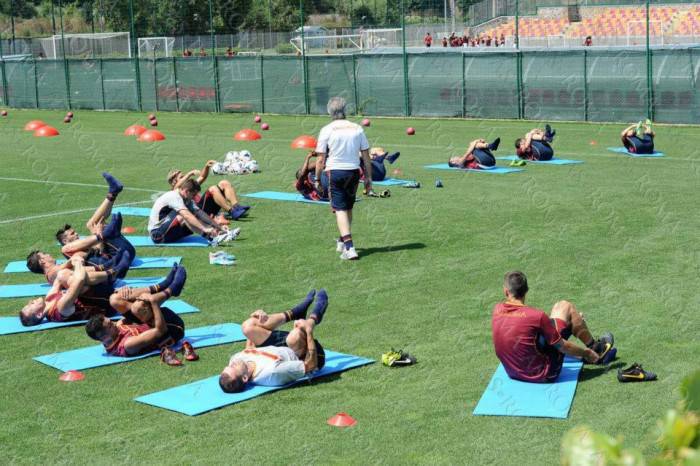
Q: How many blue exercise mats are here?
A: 13